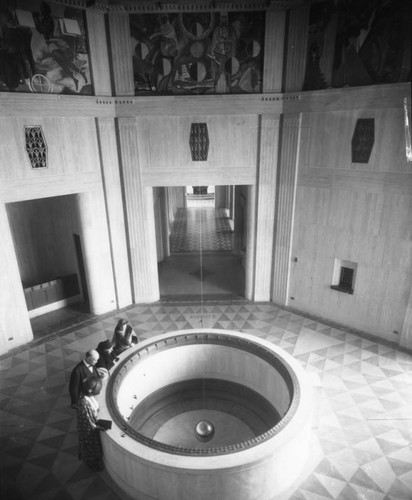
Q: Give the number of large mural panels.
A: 3